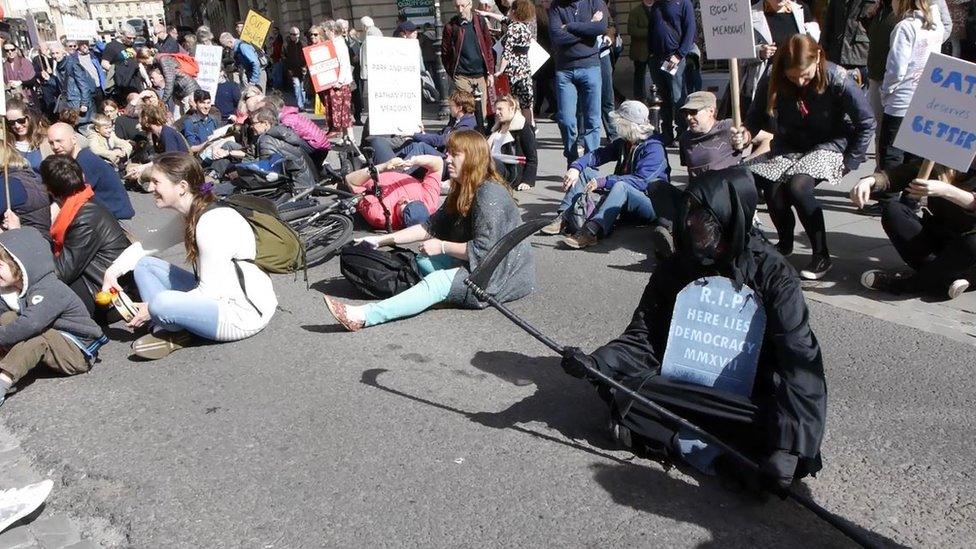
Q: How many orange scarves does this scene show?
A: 1